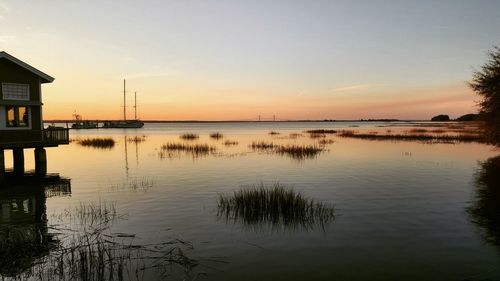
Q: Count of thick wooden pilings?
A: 3